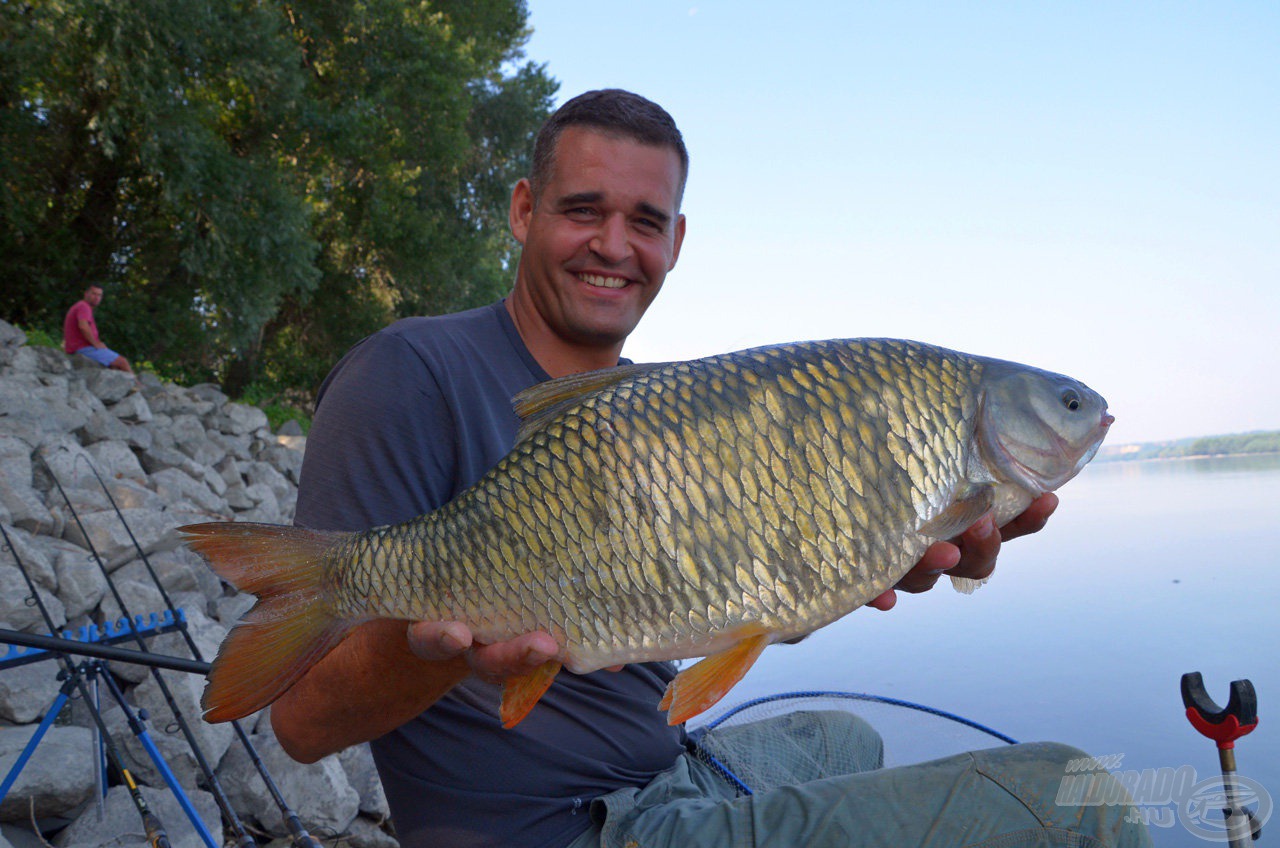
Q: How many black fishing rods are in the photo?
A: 3